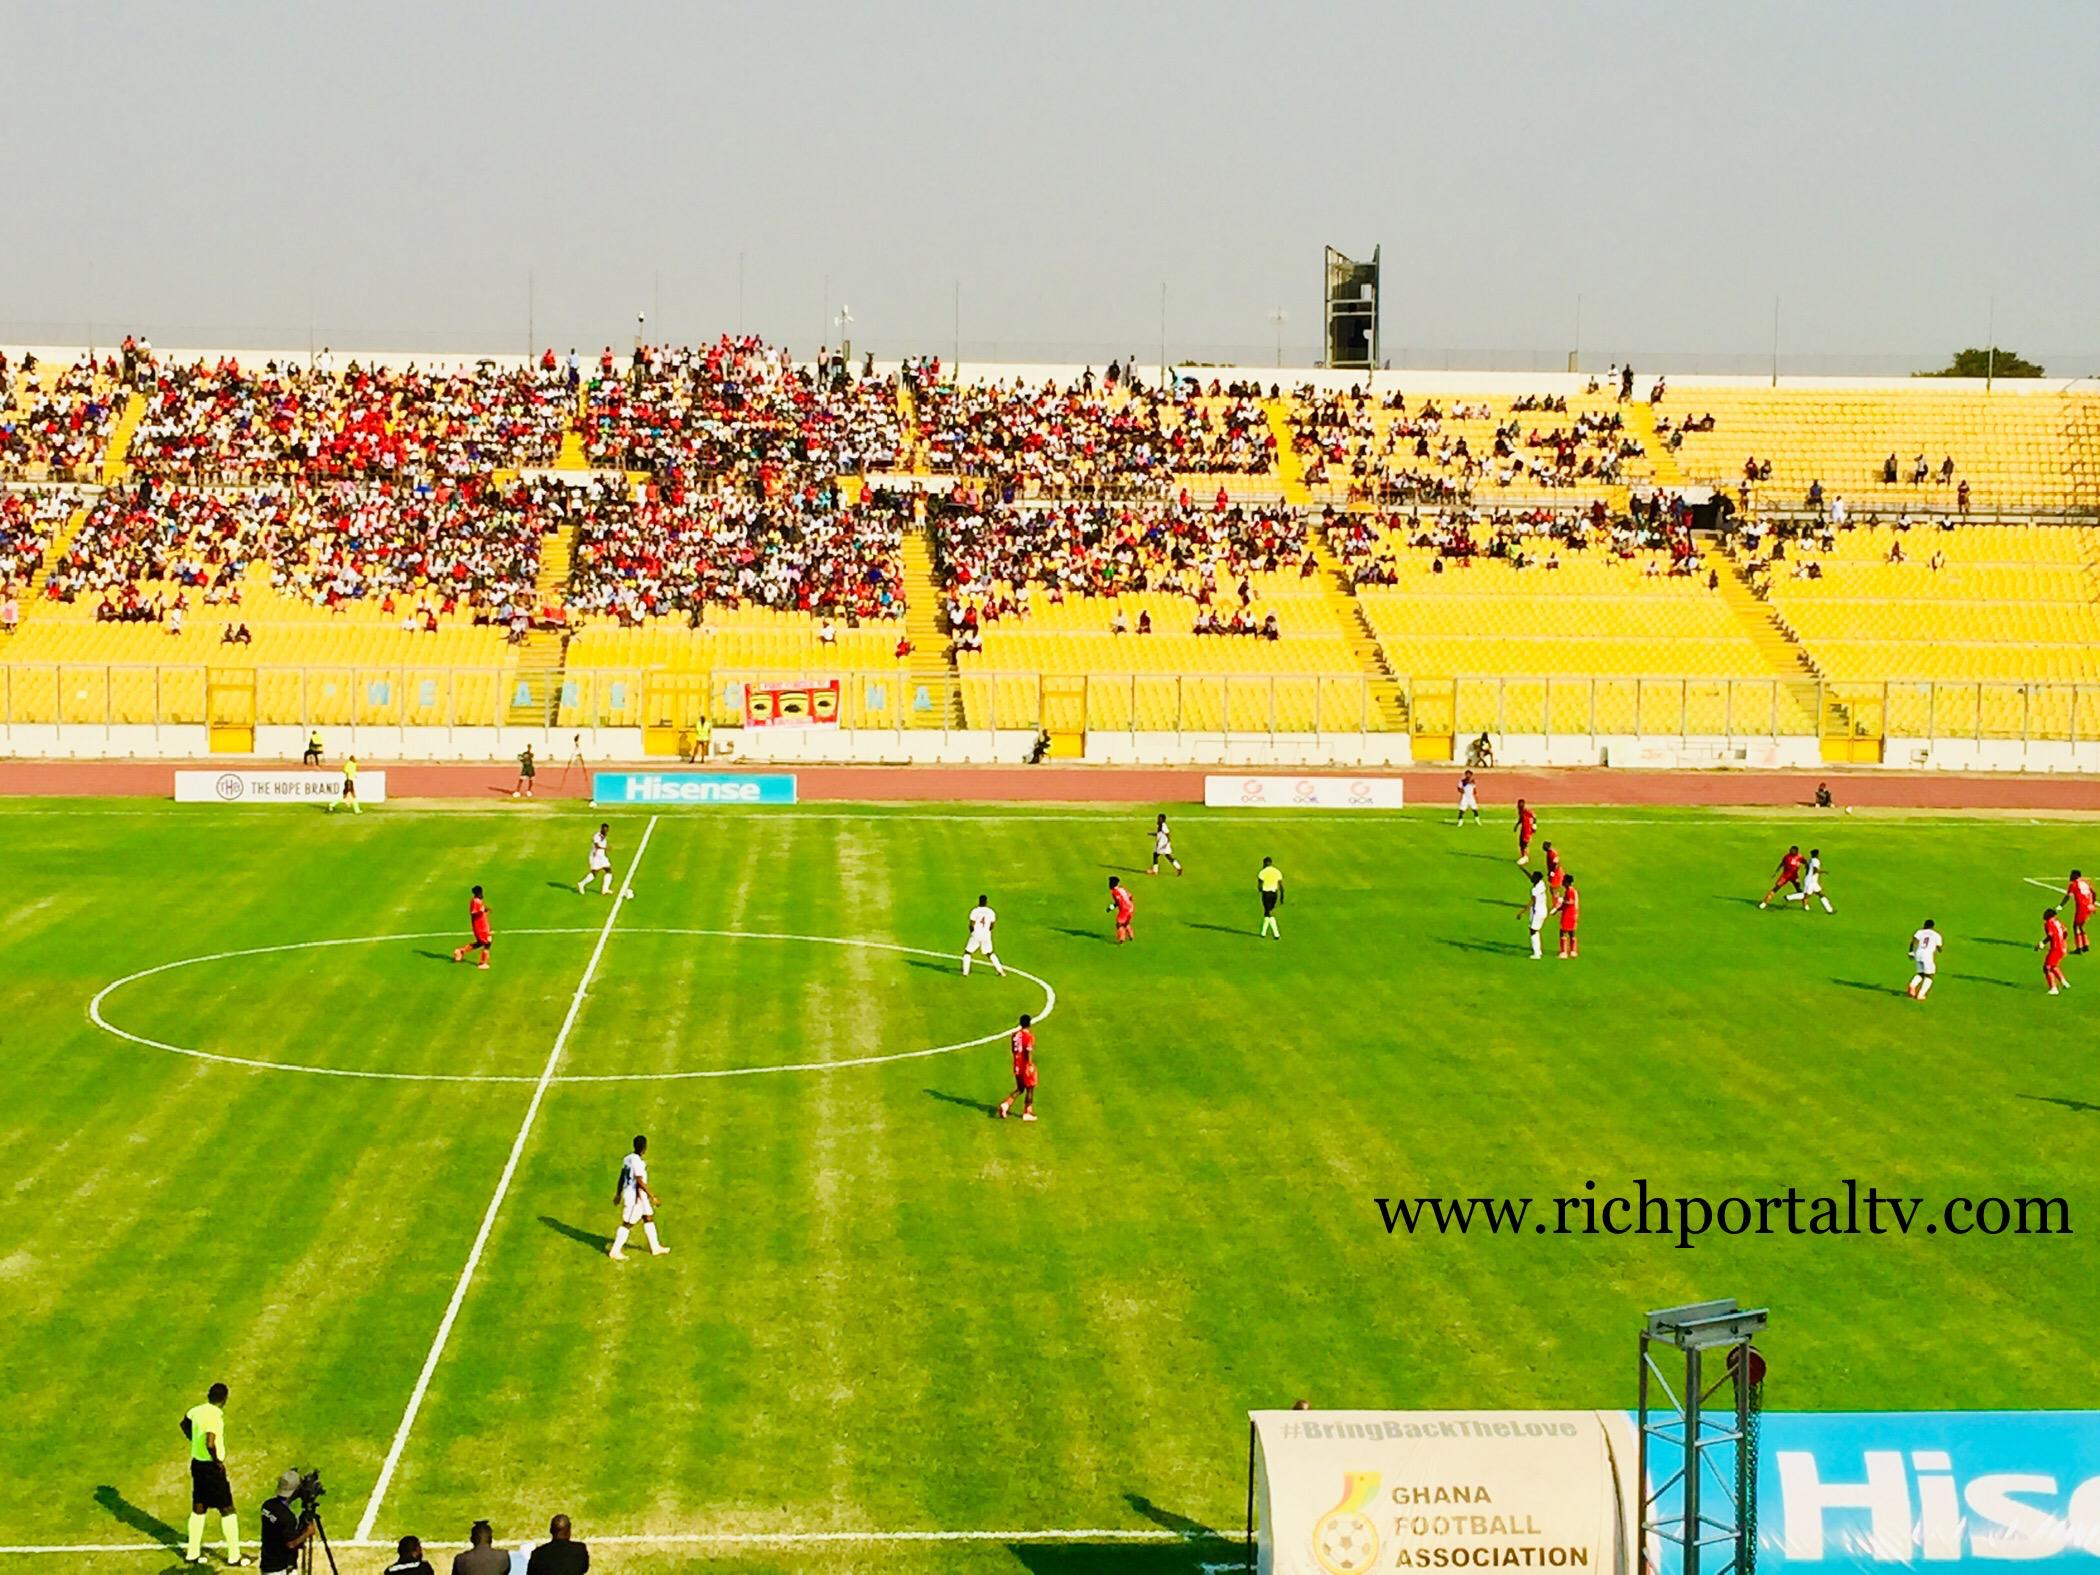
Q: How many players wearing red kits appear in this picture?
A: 9